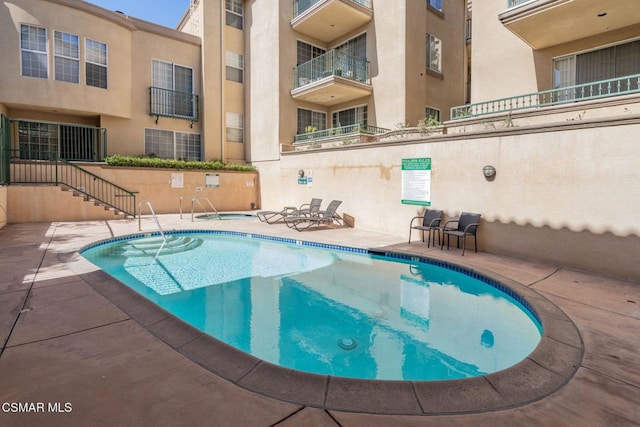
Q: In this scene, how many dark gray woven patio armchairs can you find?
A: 2